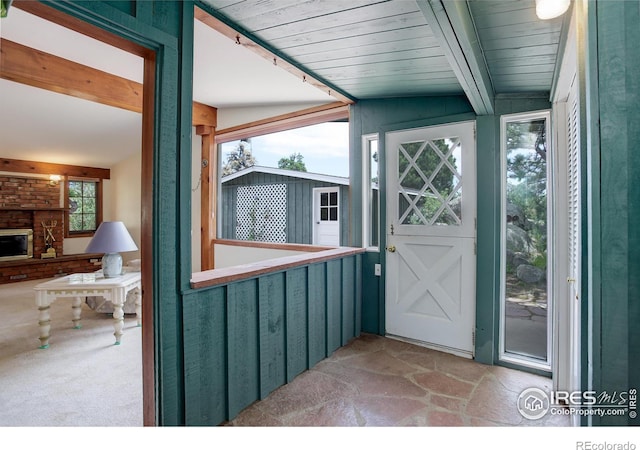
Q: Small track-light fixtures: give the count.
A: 4